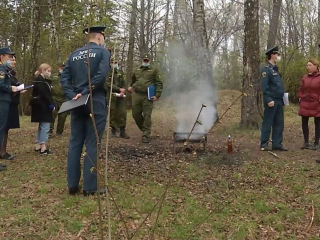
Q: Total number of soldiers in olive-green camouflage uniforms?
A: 3